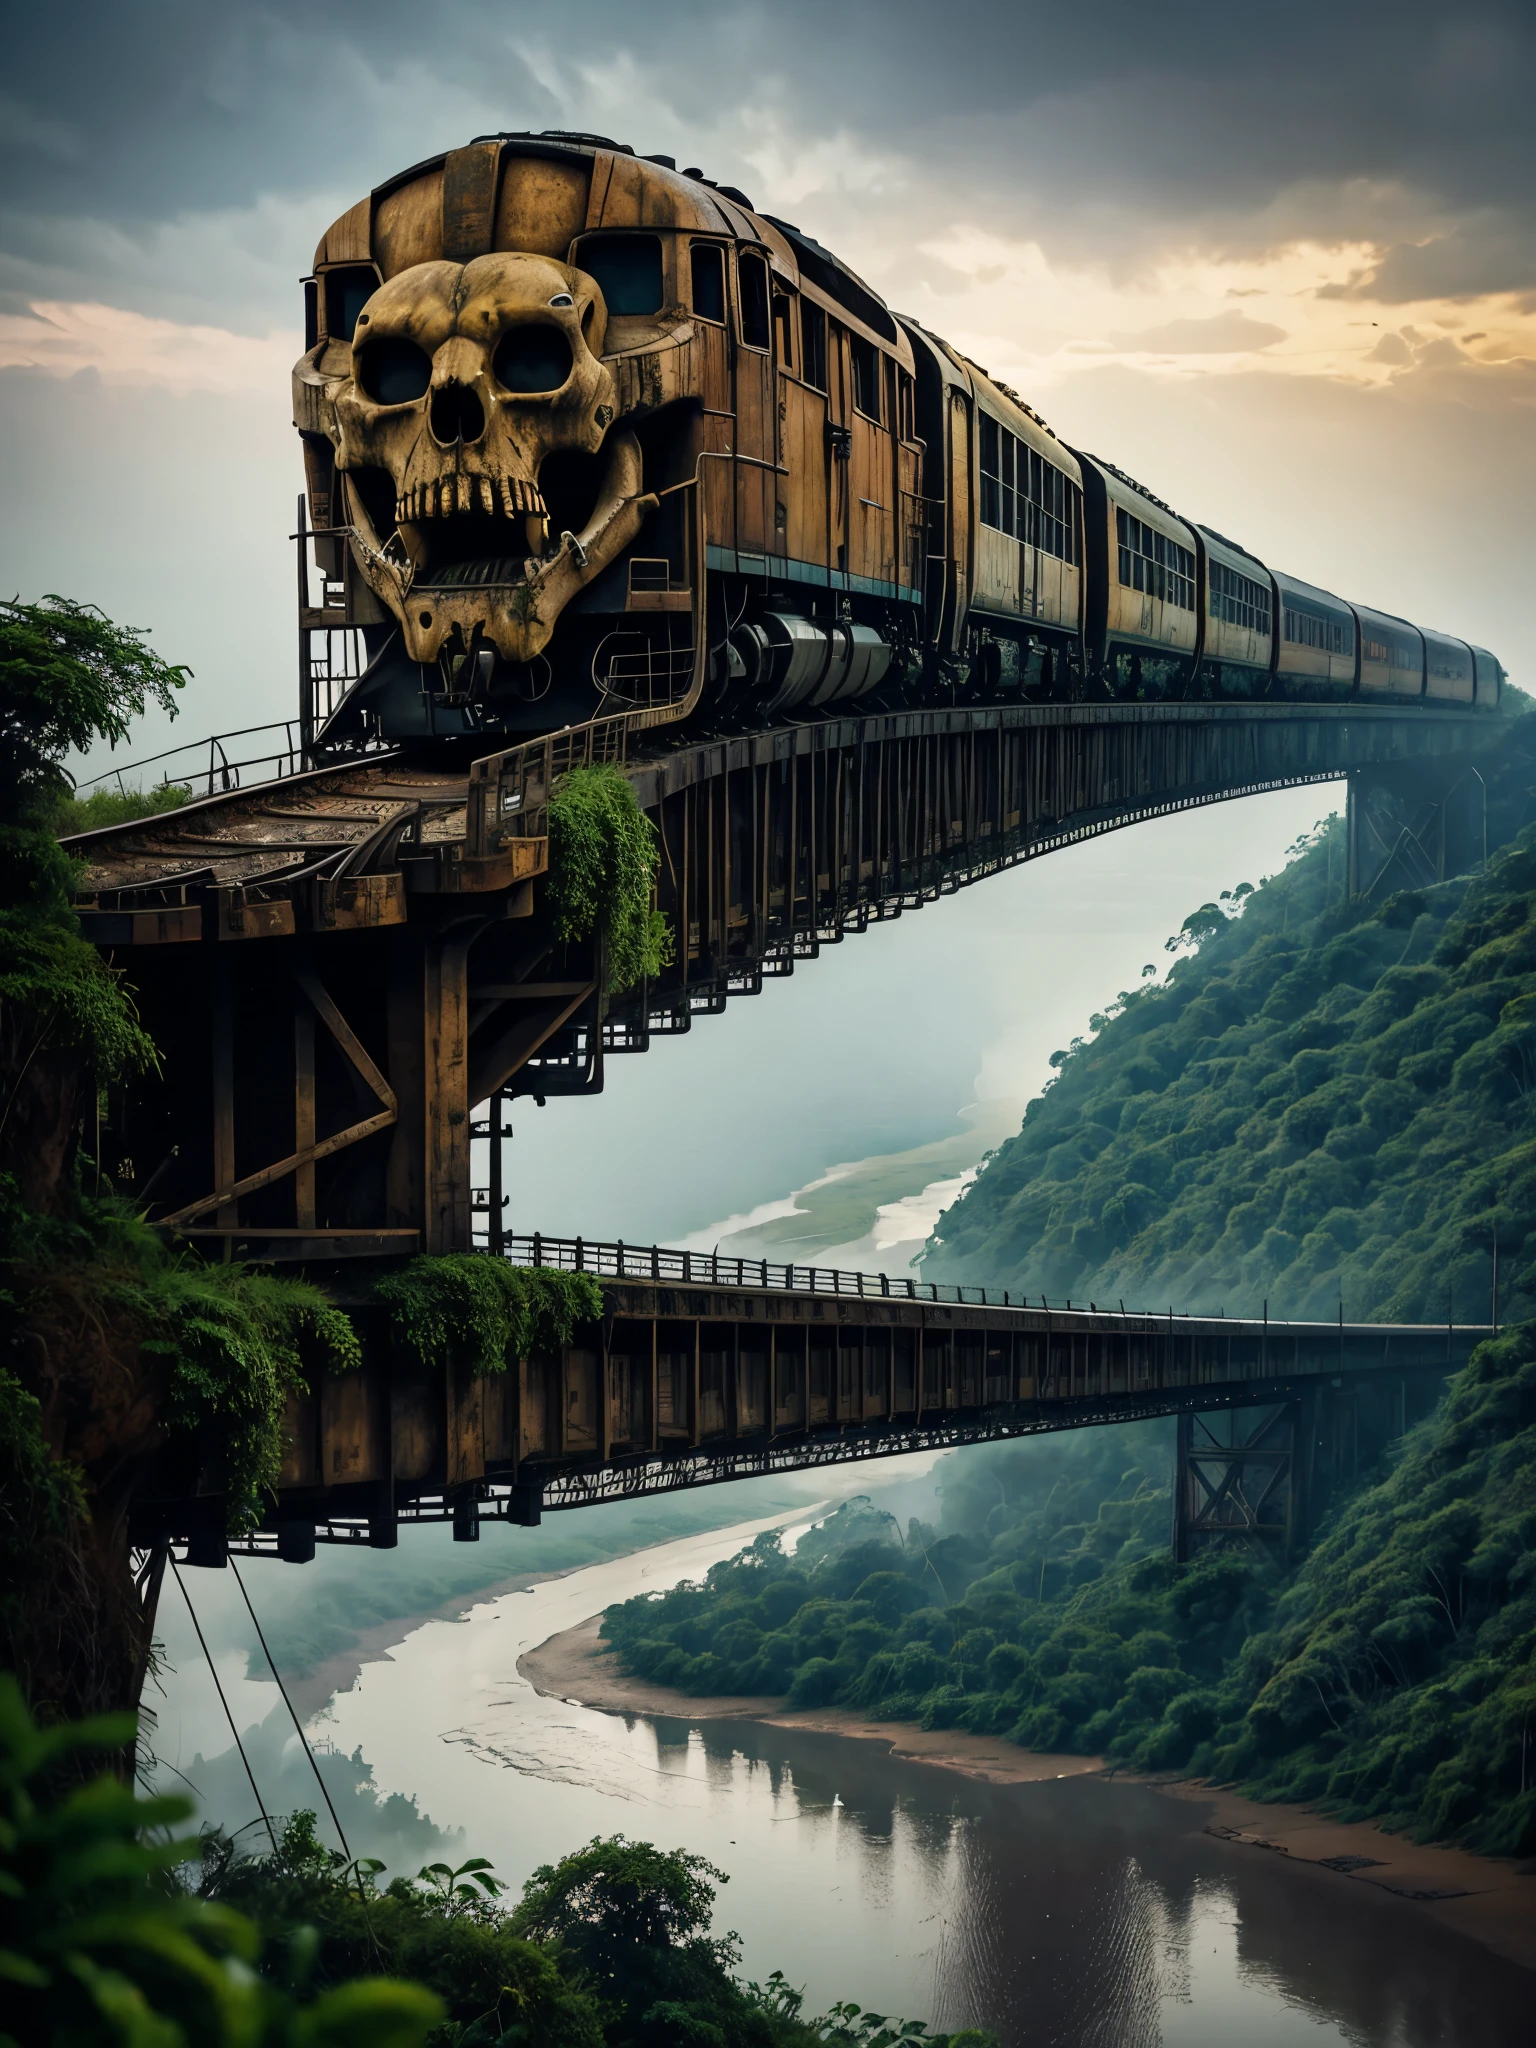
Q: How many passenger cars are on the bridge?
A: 7